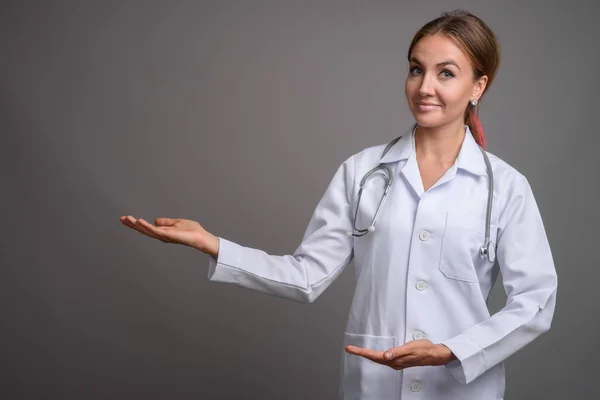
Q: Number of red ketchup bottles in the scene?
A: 0